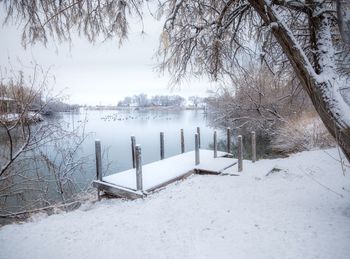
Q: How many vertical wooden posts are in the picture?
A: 11